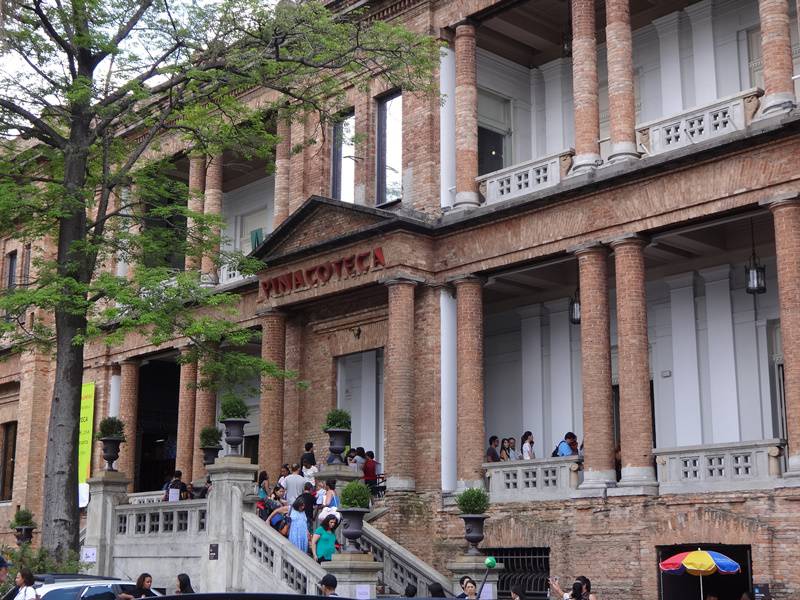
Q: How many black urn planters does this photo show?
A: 7